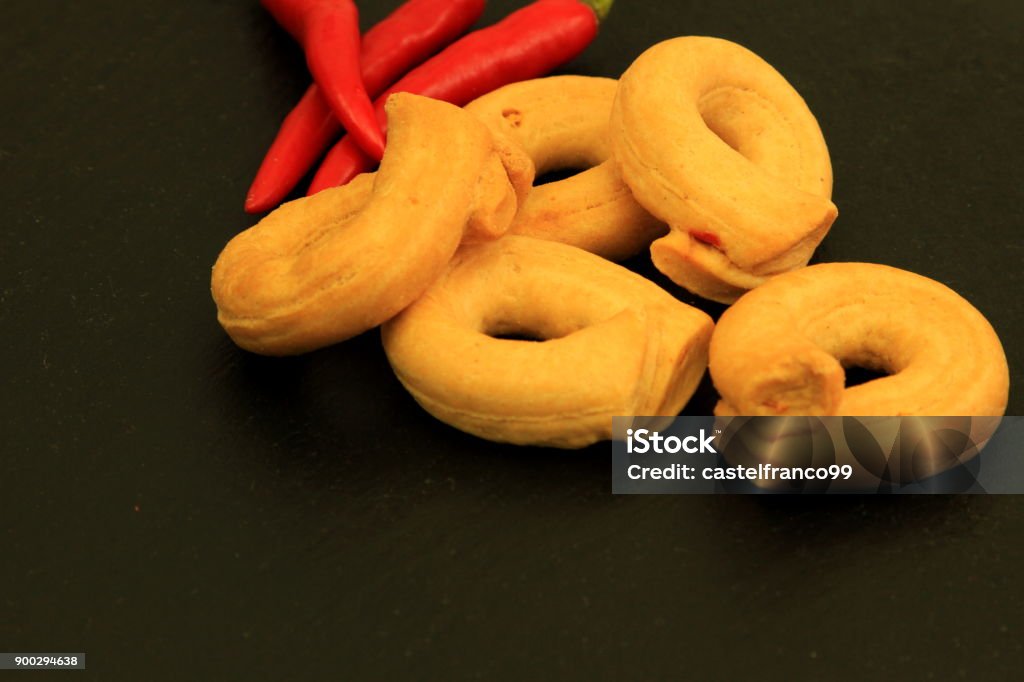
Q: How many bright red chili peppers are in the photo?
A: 3